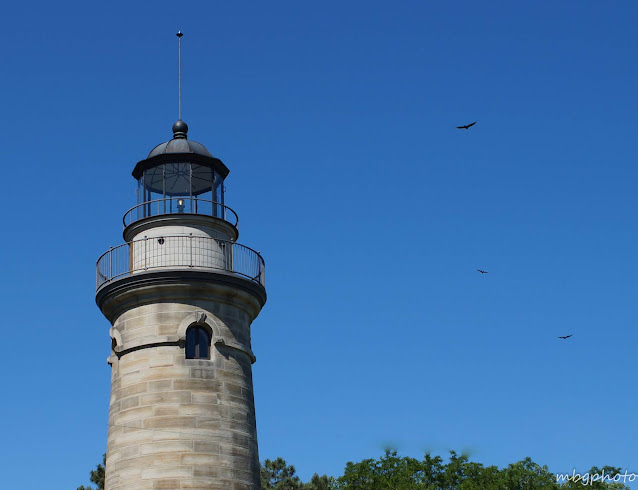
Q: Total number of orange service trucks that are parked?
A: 0